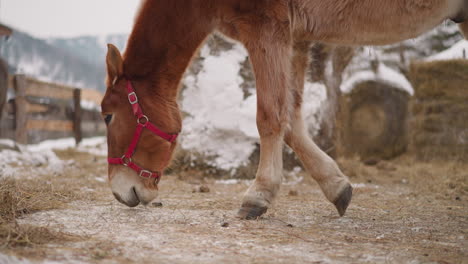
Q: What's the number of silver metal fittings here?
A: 4